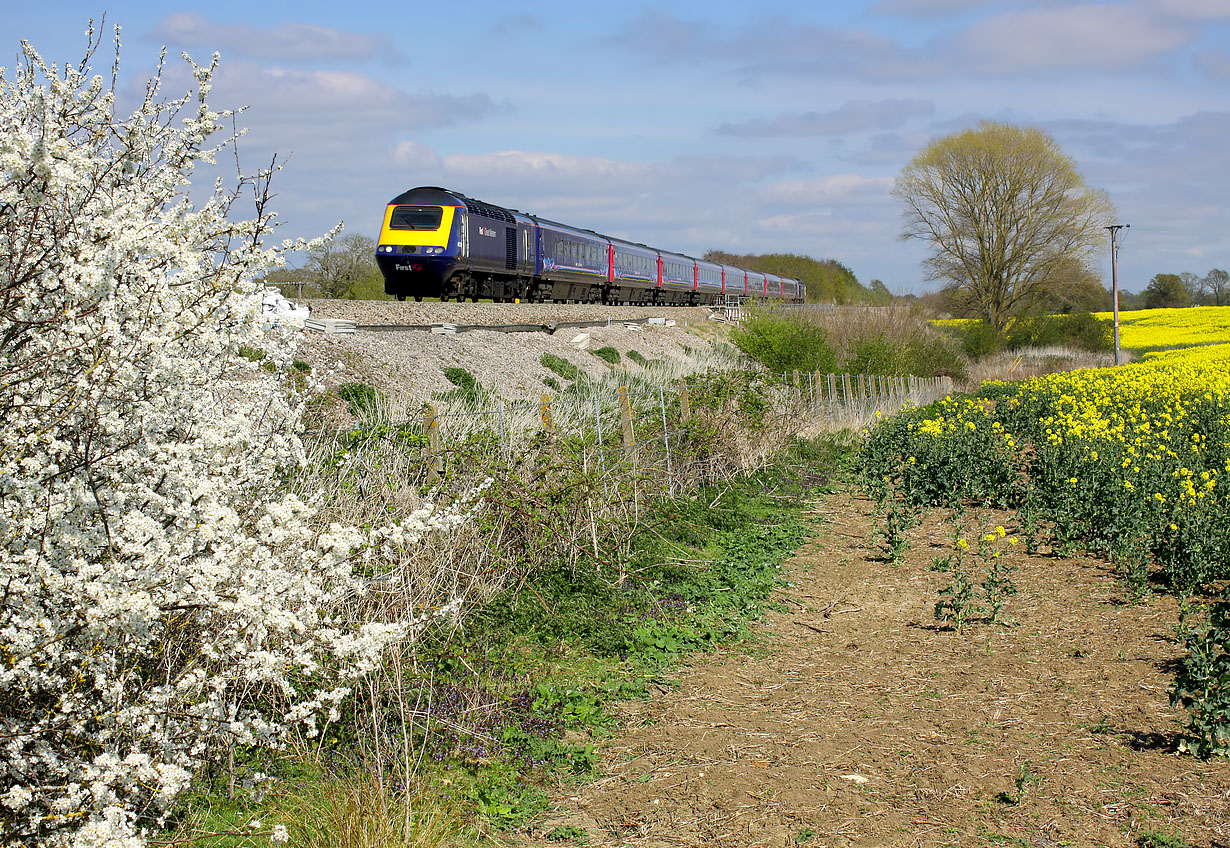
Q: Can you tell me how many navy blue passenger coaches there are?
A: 8